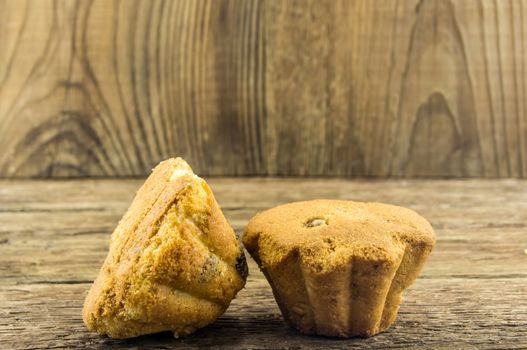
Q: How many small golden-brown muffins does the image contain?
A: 2